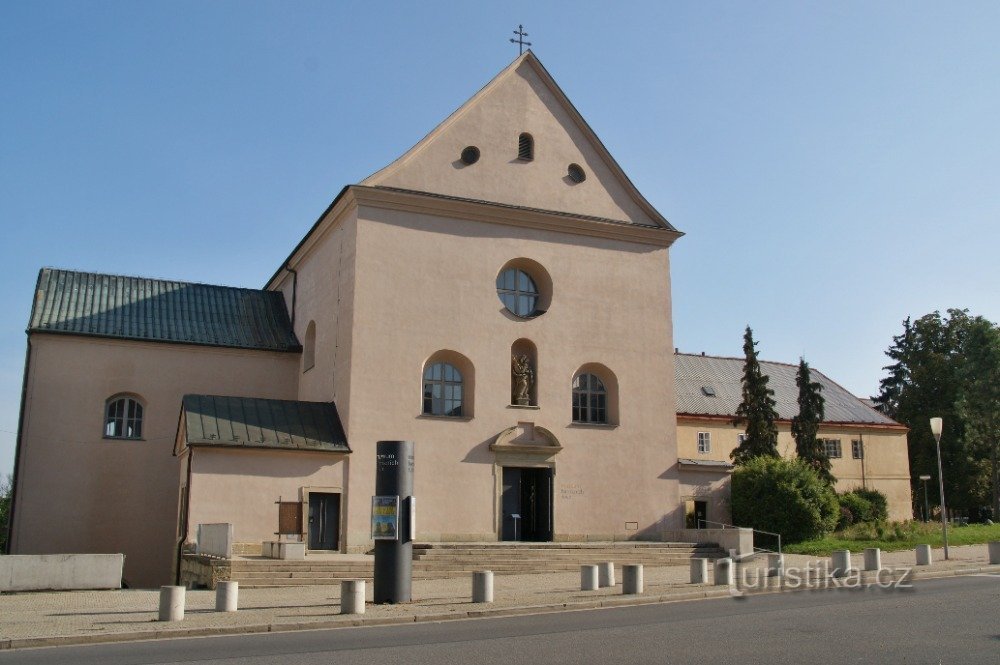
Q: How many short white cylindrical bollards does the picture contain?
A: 14